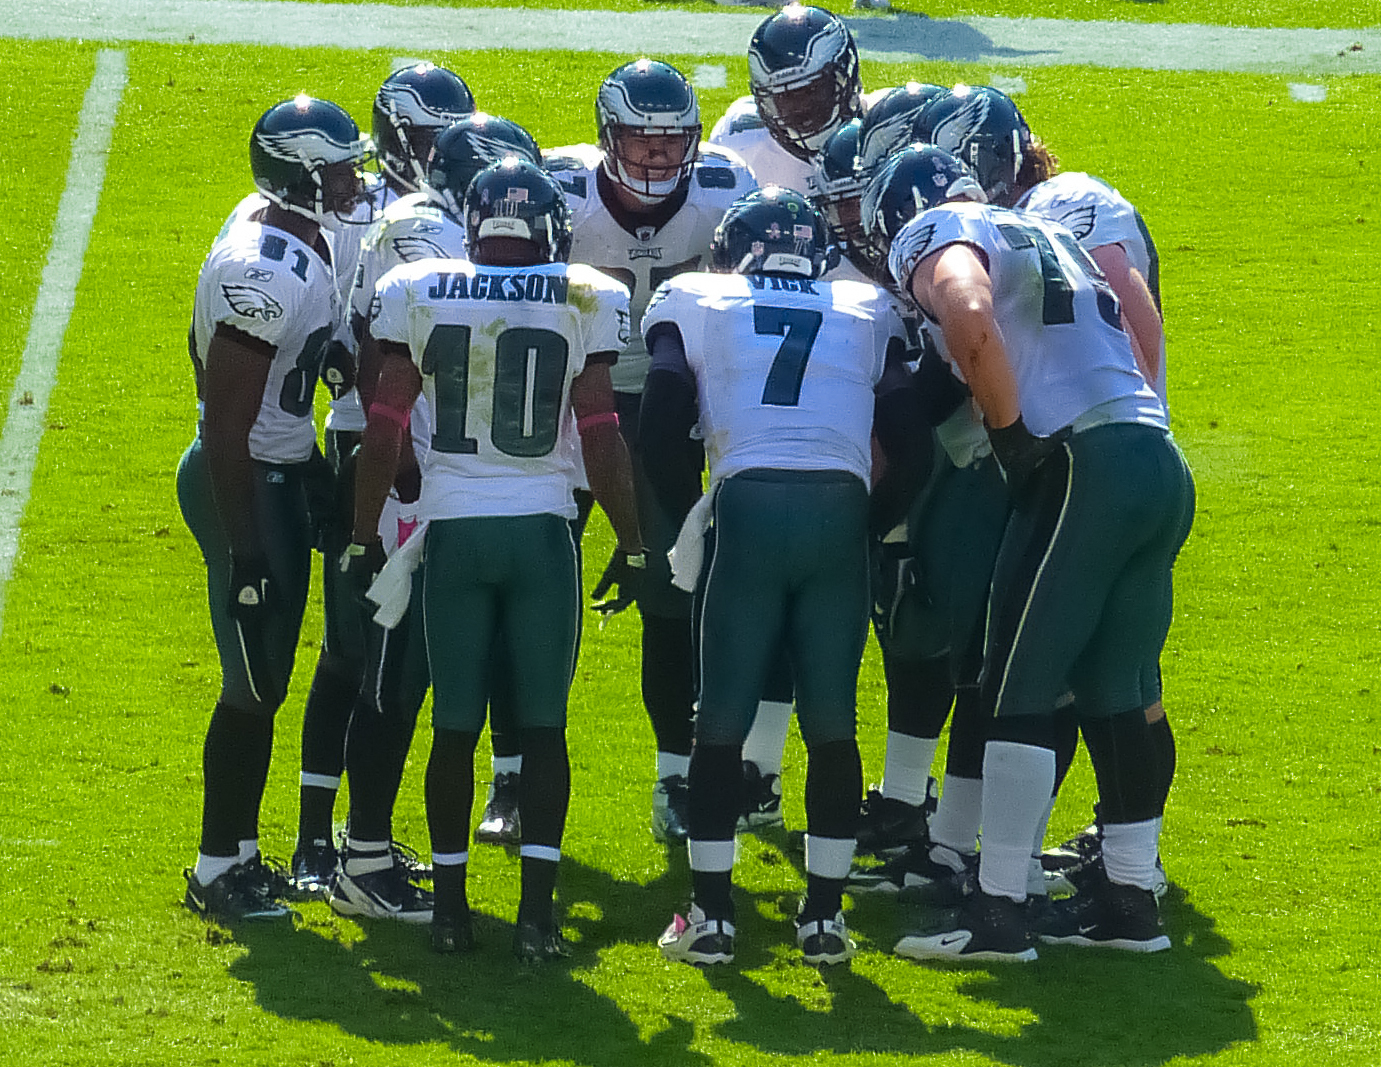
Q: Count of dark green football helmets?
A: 11